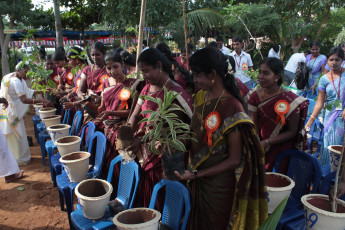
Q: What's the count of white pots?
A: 11